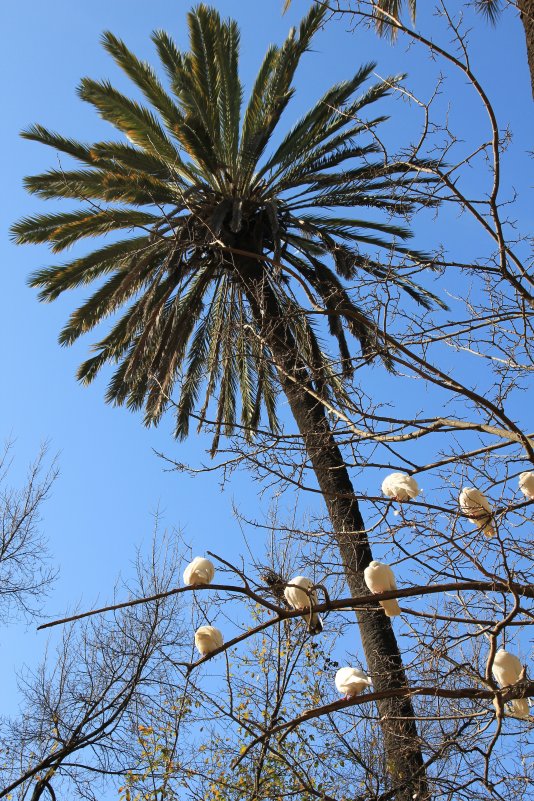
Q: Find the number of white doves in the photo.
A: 9